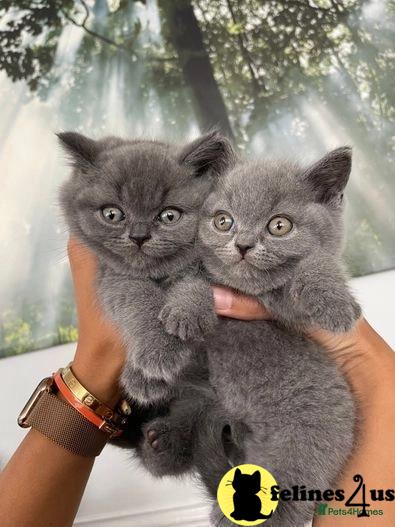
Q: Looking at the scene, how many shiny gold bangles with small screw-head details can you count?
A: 1